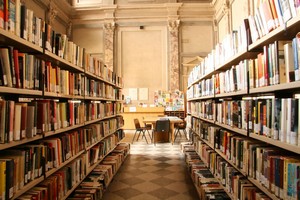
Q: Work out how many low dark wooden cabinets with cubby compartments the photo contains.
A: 1